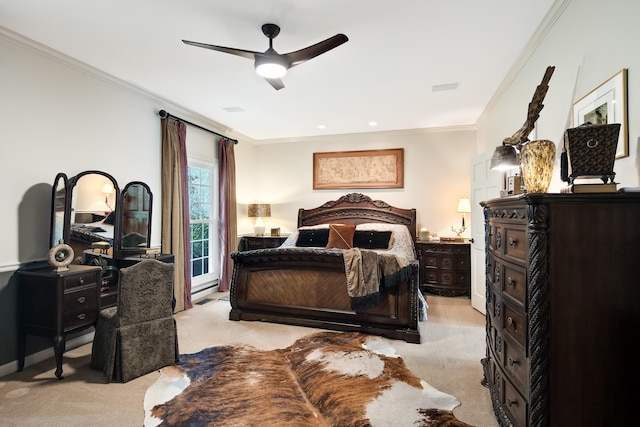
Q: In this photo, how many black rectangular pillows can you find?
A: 2